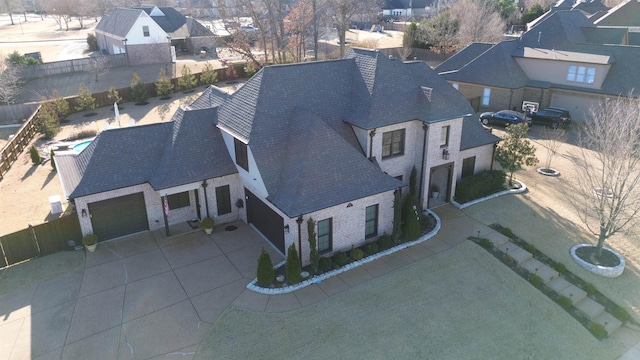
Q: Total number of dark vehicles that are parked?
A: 2